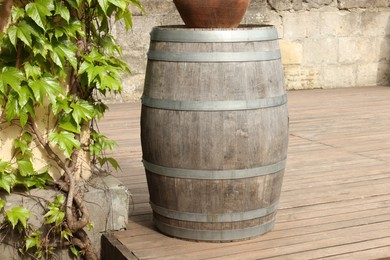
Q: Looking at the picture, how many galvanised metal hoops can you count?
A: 6